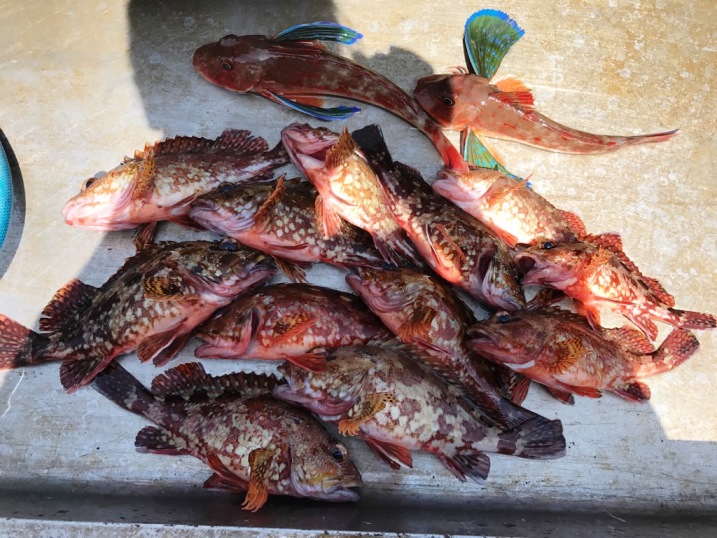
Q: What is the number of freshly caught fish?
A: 14